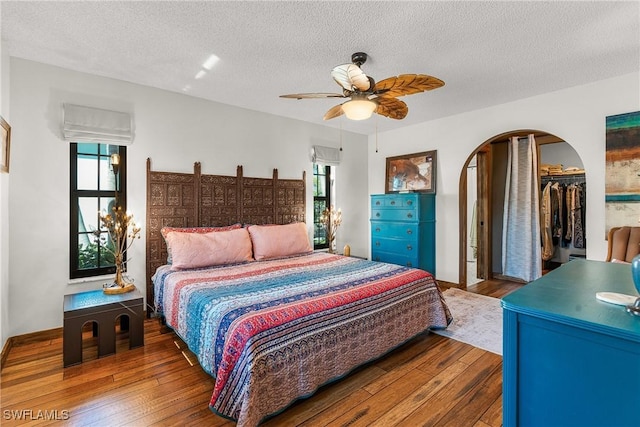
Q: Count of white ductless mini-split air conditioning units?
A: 0